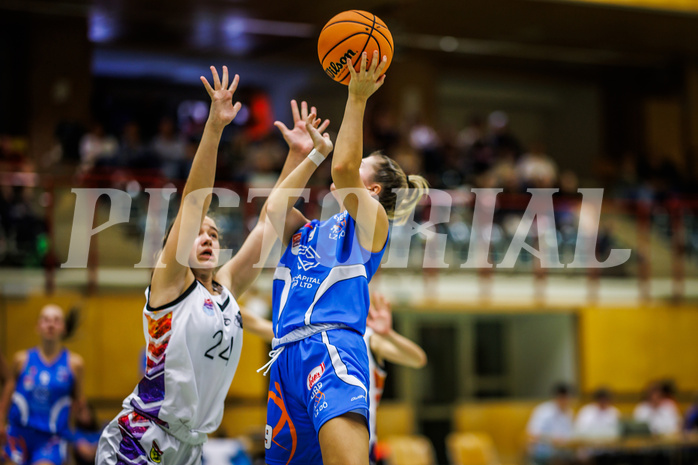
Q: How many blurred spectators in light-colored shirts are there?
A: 3